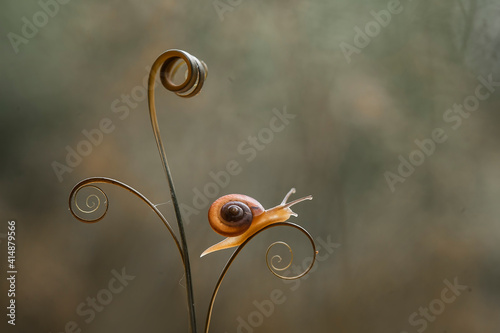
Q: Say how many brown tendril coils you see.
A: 3